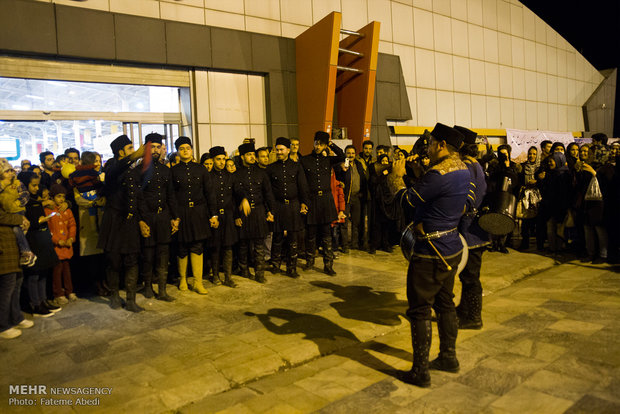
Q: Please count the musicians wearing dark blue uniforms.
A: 2